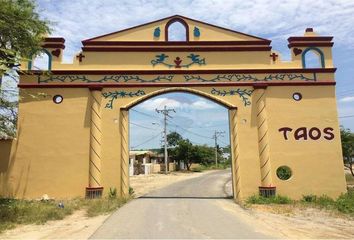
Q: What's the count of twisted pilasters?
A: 4